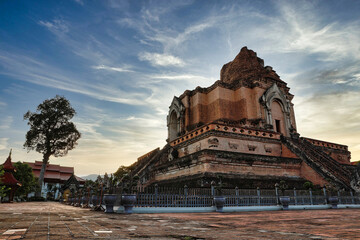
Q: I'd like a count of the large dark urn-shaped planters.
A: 5